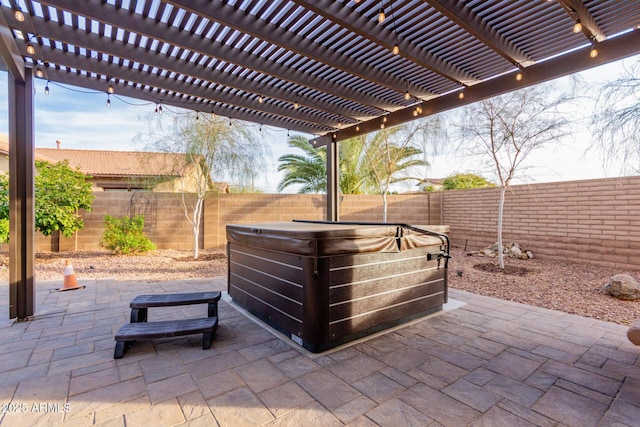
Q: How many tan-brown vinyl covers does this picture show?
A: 1